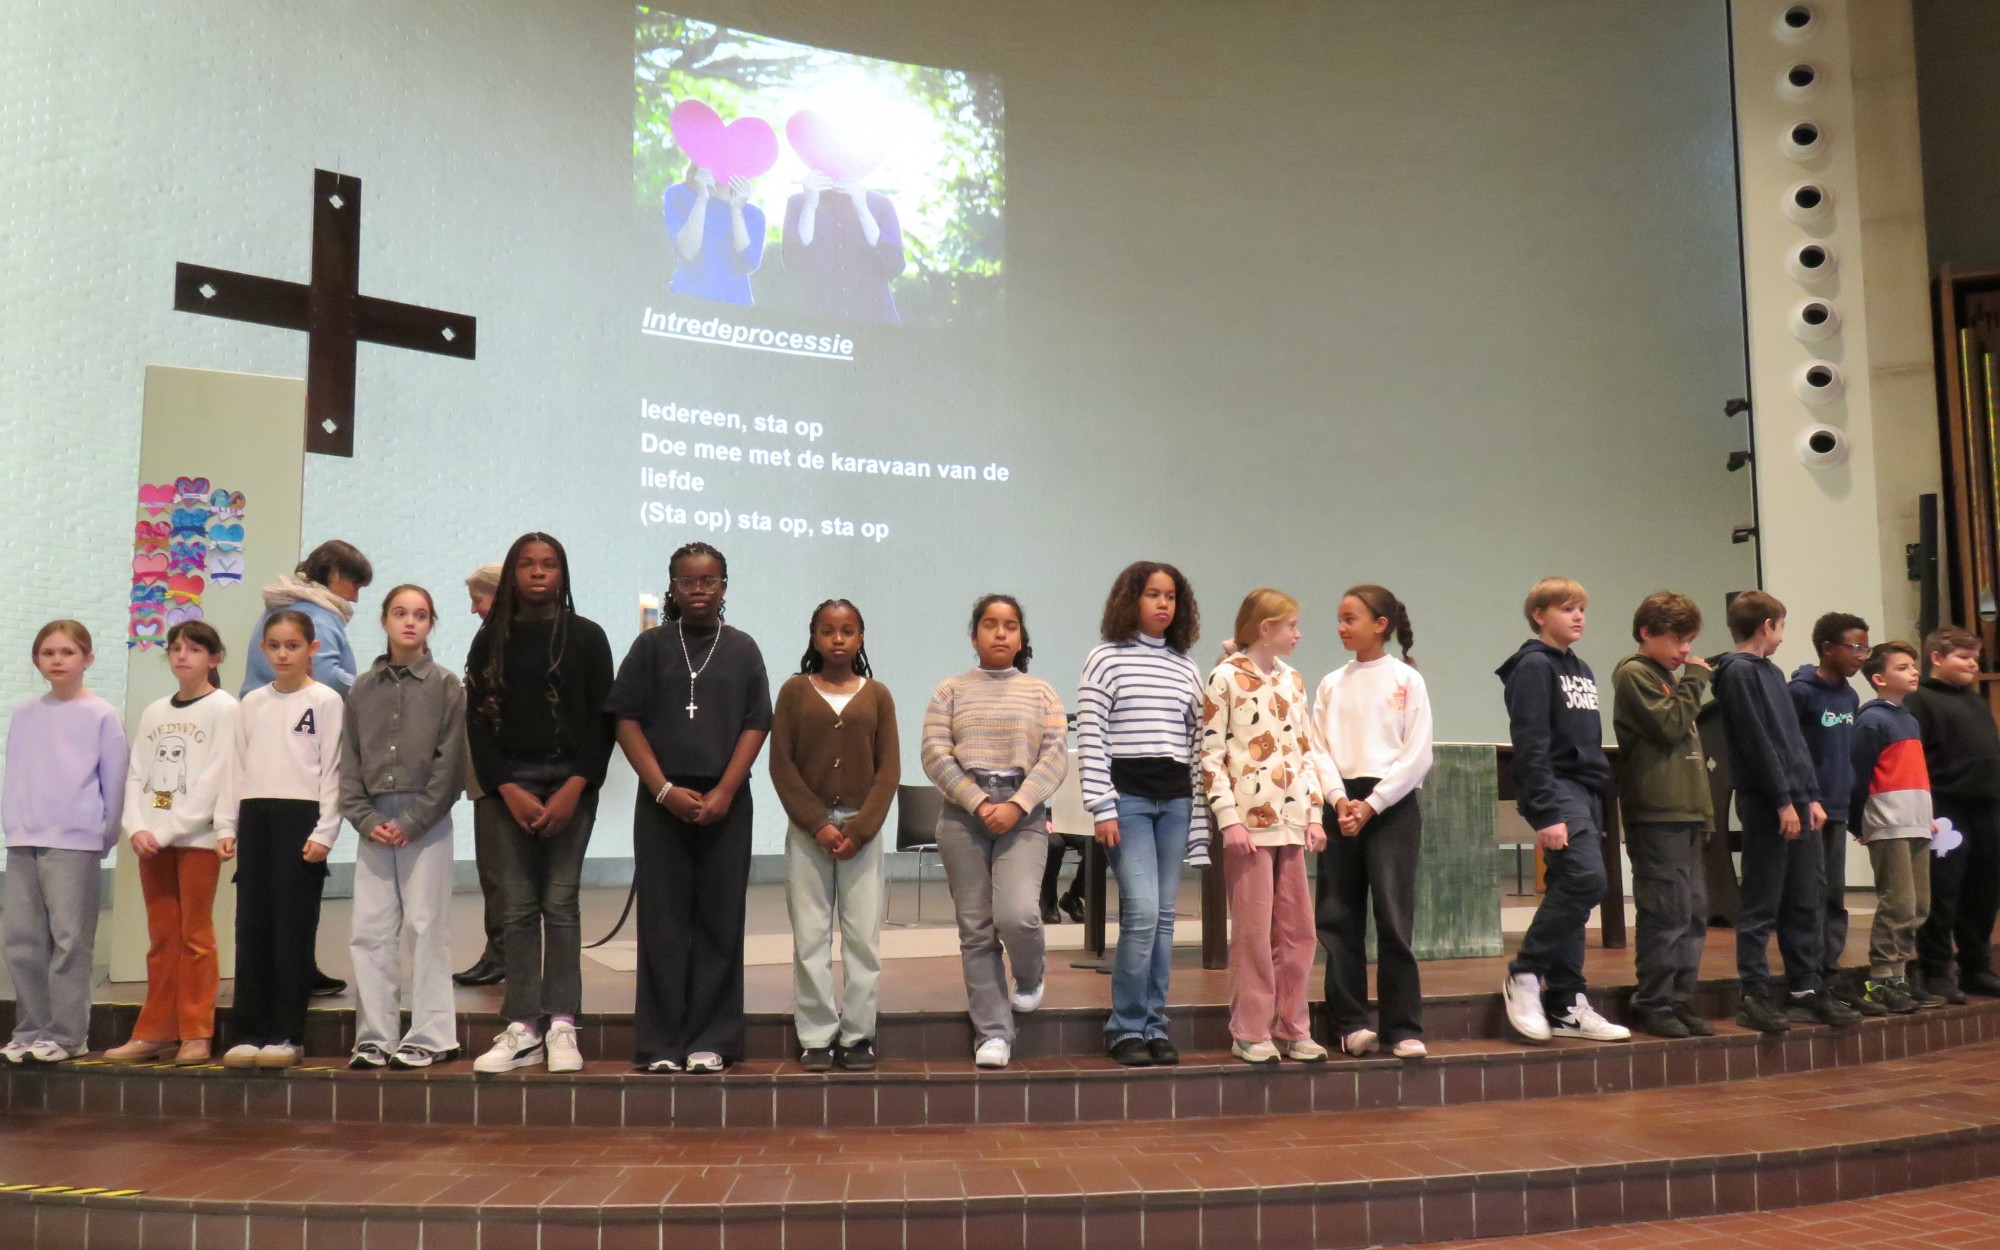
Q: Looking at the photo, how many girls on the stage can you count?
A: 11